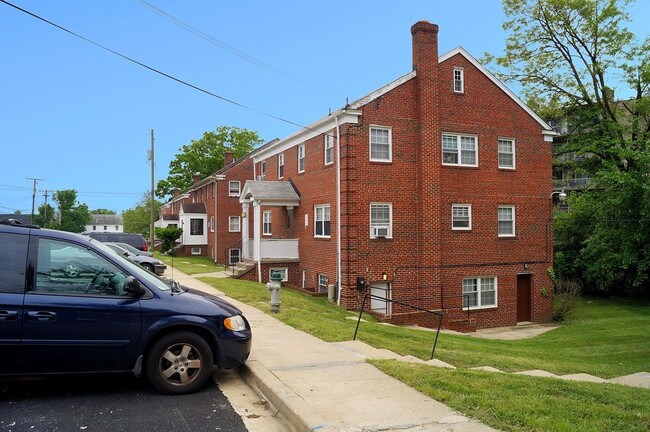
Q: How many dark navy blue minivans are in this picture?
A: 1